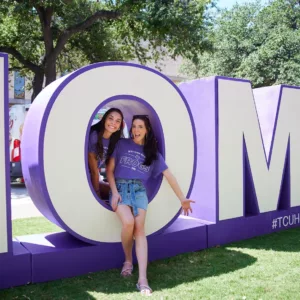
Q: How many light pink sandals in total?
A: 2